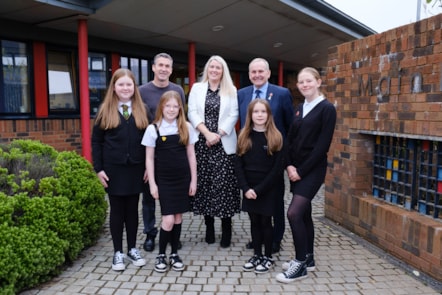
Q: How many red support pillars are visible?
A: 3